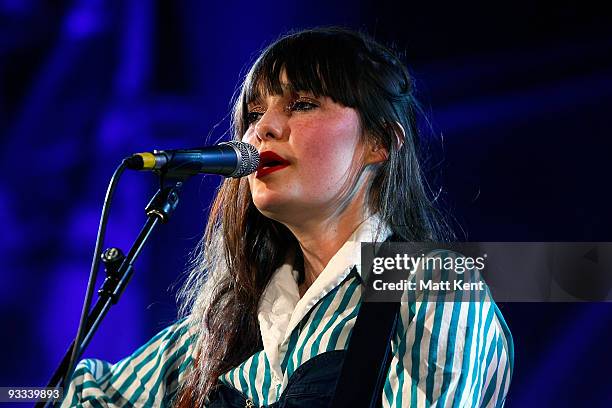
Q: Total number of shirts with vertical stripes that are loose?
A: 1